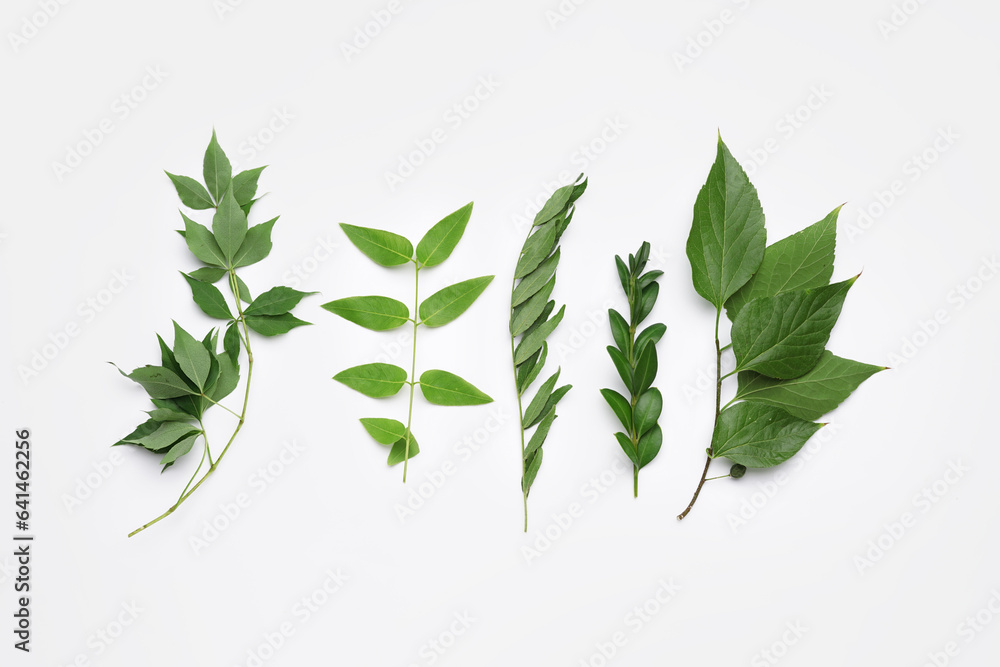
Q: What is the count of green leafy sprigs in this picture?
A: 5